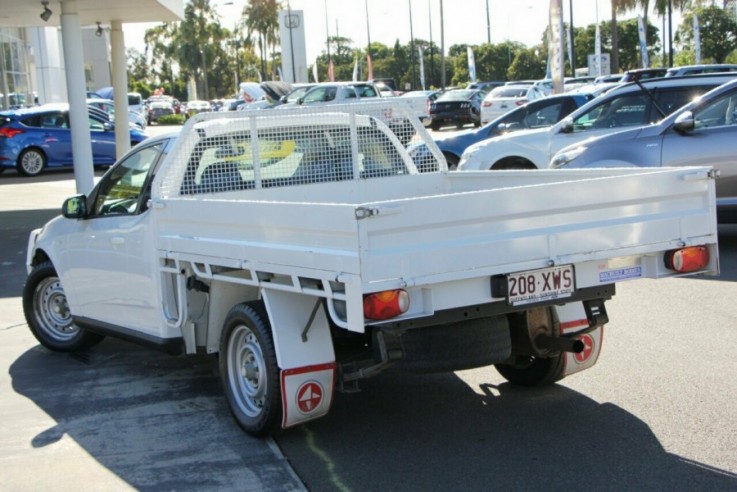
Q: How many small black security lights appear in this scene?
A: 2